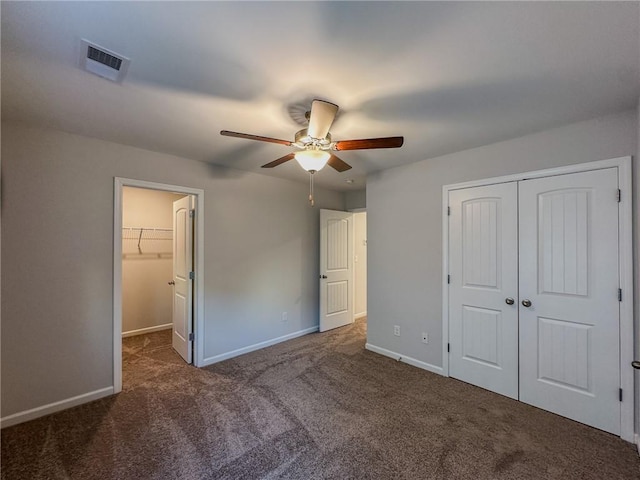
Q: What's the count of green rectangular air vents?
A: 0